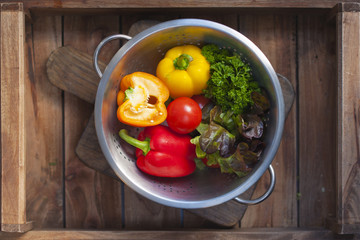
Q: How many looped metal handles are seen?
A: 2